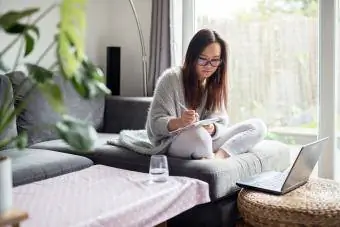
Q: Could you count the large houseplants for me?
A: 1